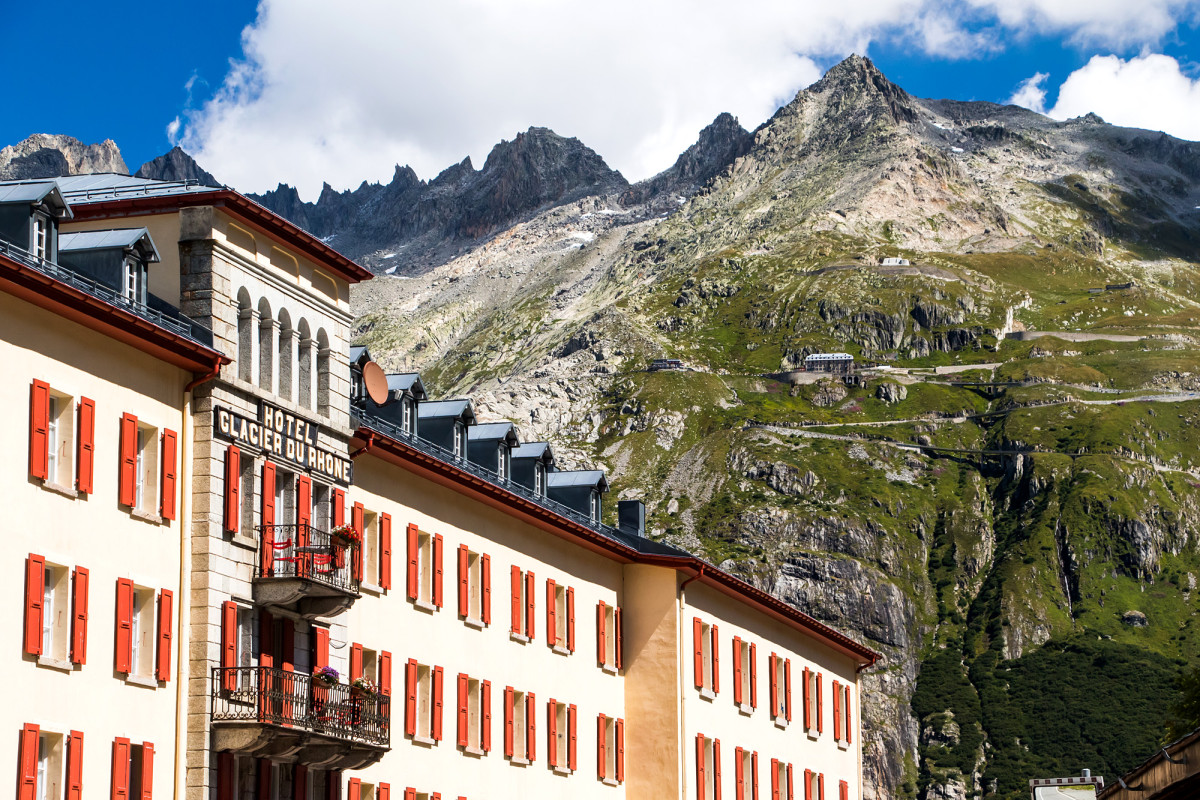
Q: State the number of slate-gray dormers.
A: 8